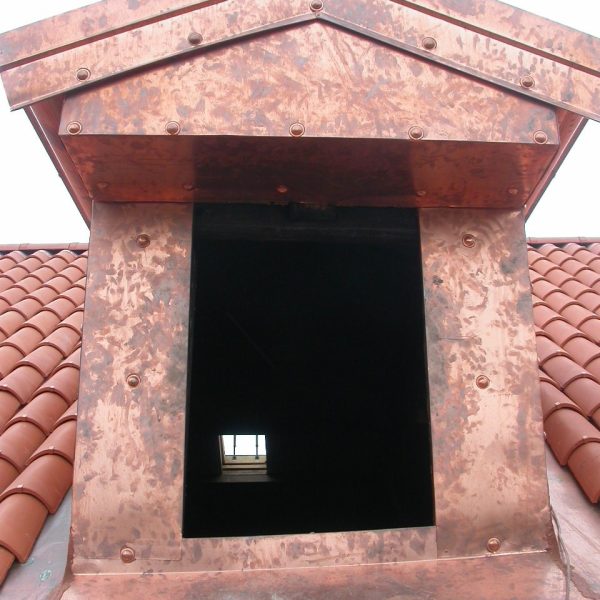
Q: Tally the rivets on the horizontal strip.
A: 5